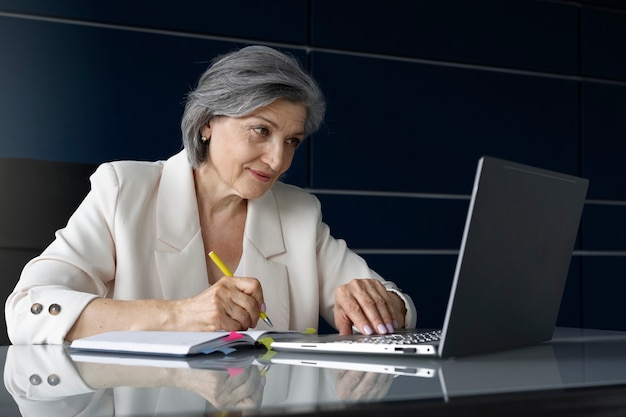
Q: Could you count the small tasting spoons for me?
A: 0